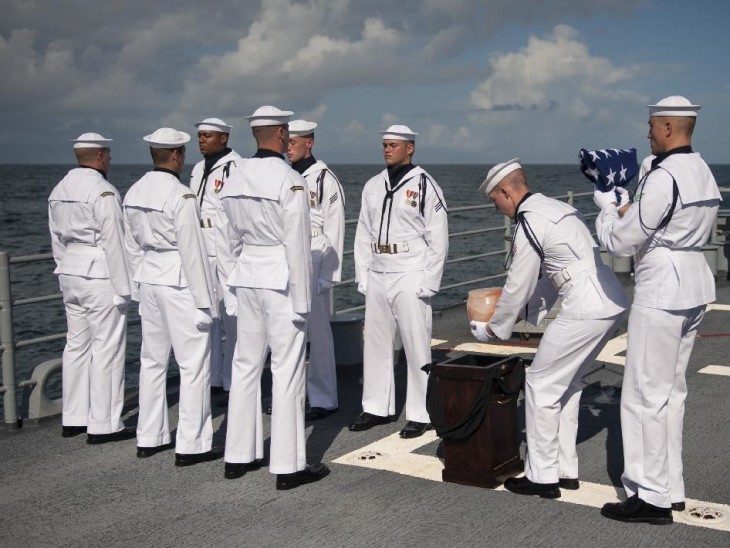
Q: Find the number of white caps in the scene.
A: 8